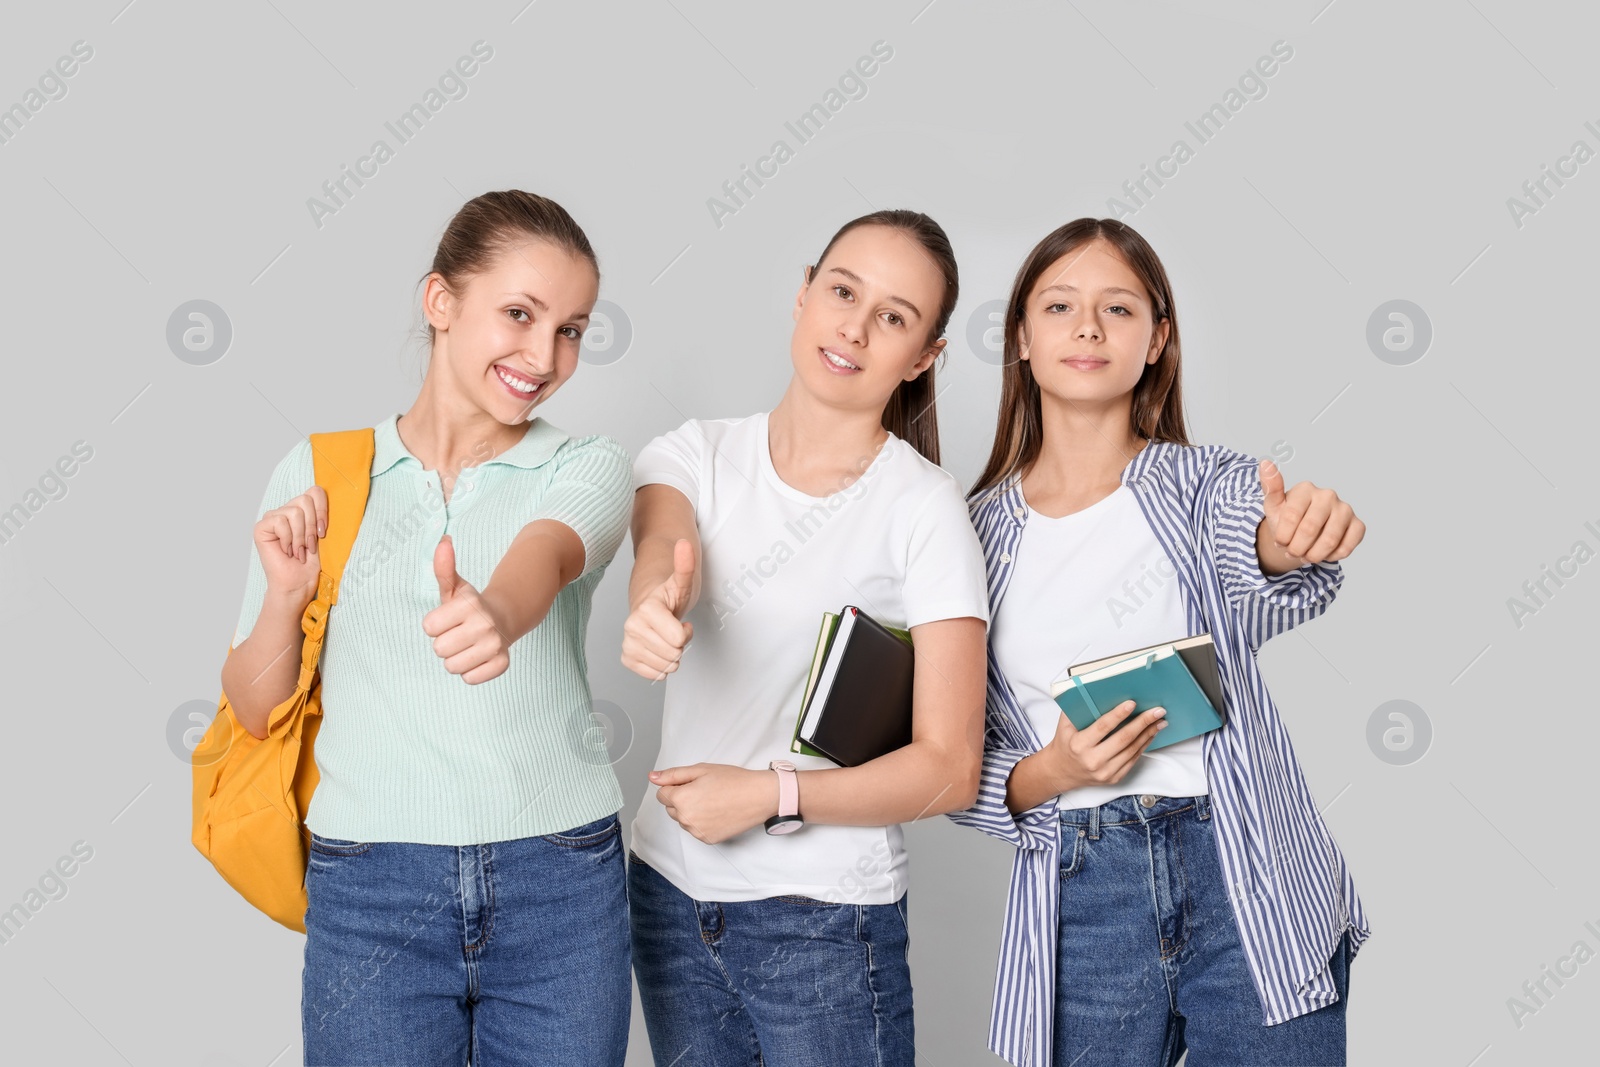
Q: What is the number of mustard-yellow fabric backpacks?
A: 1